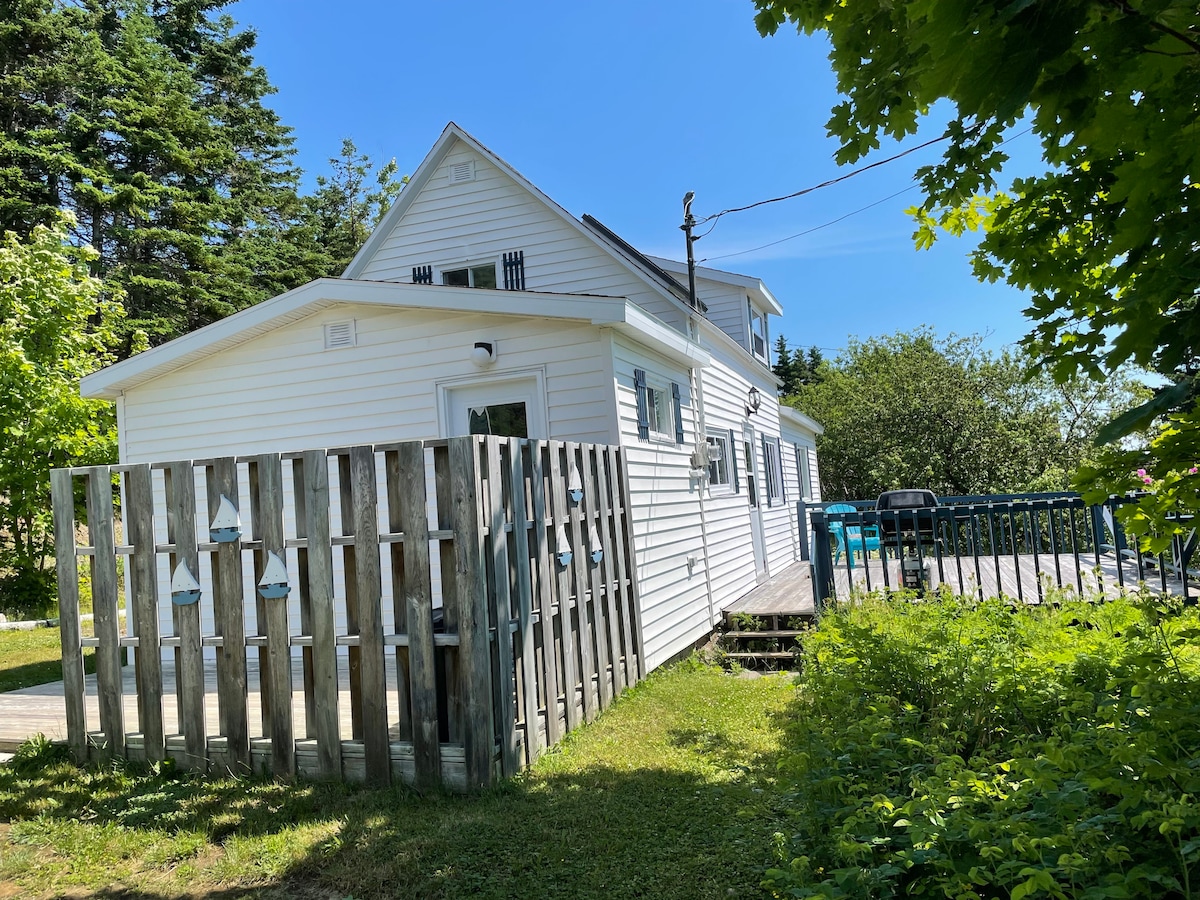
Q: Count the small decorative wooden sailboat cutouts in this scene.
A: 6